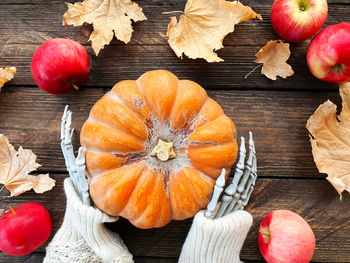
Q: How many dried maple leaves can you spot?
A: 6